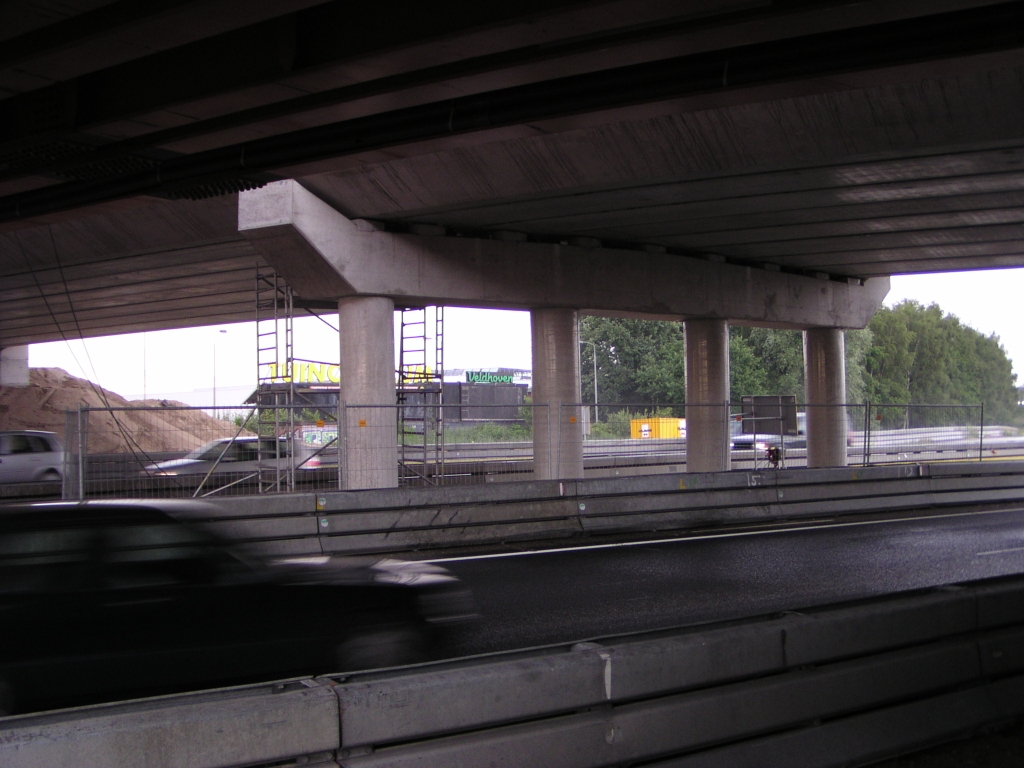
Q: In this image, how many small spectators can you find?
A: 0